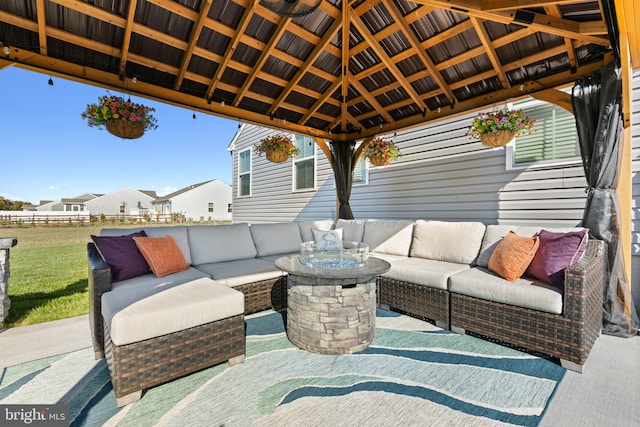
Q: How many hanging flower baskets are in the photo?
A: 4